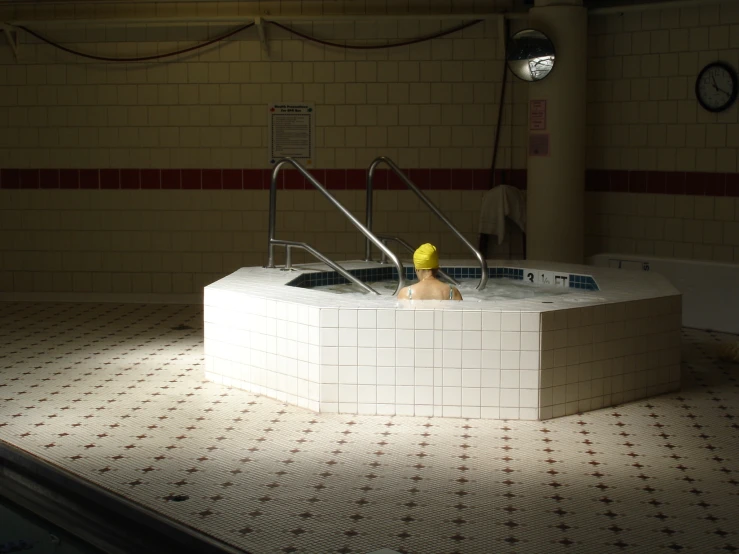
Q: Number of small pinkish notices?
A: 2